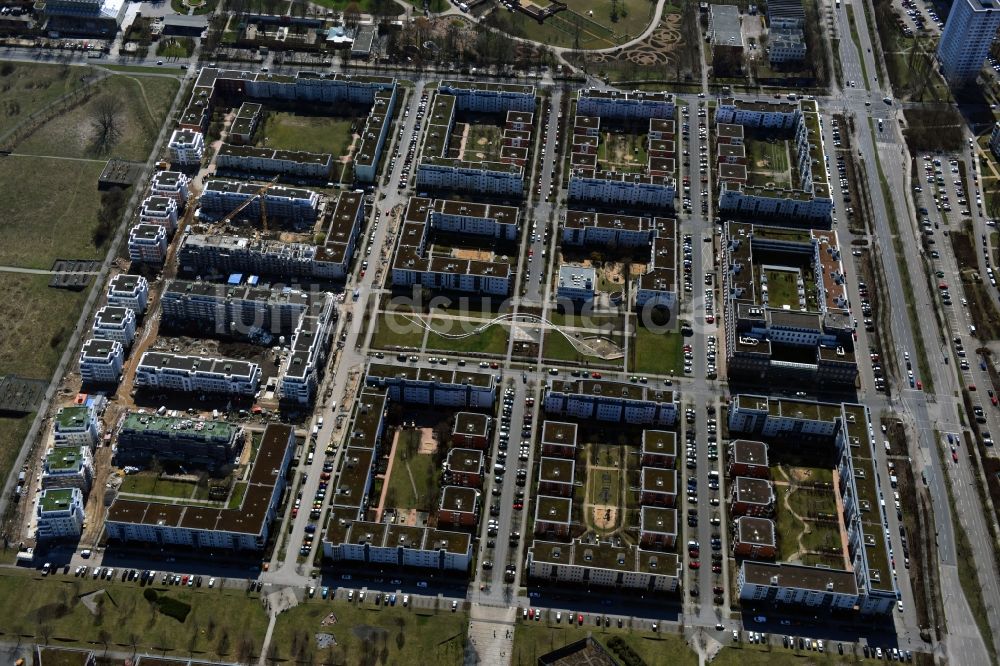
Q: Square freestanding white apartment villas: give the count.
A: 10